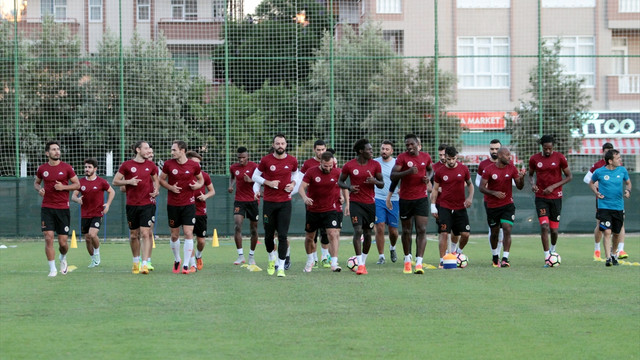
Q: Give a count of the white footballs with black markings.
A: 3